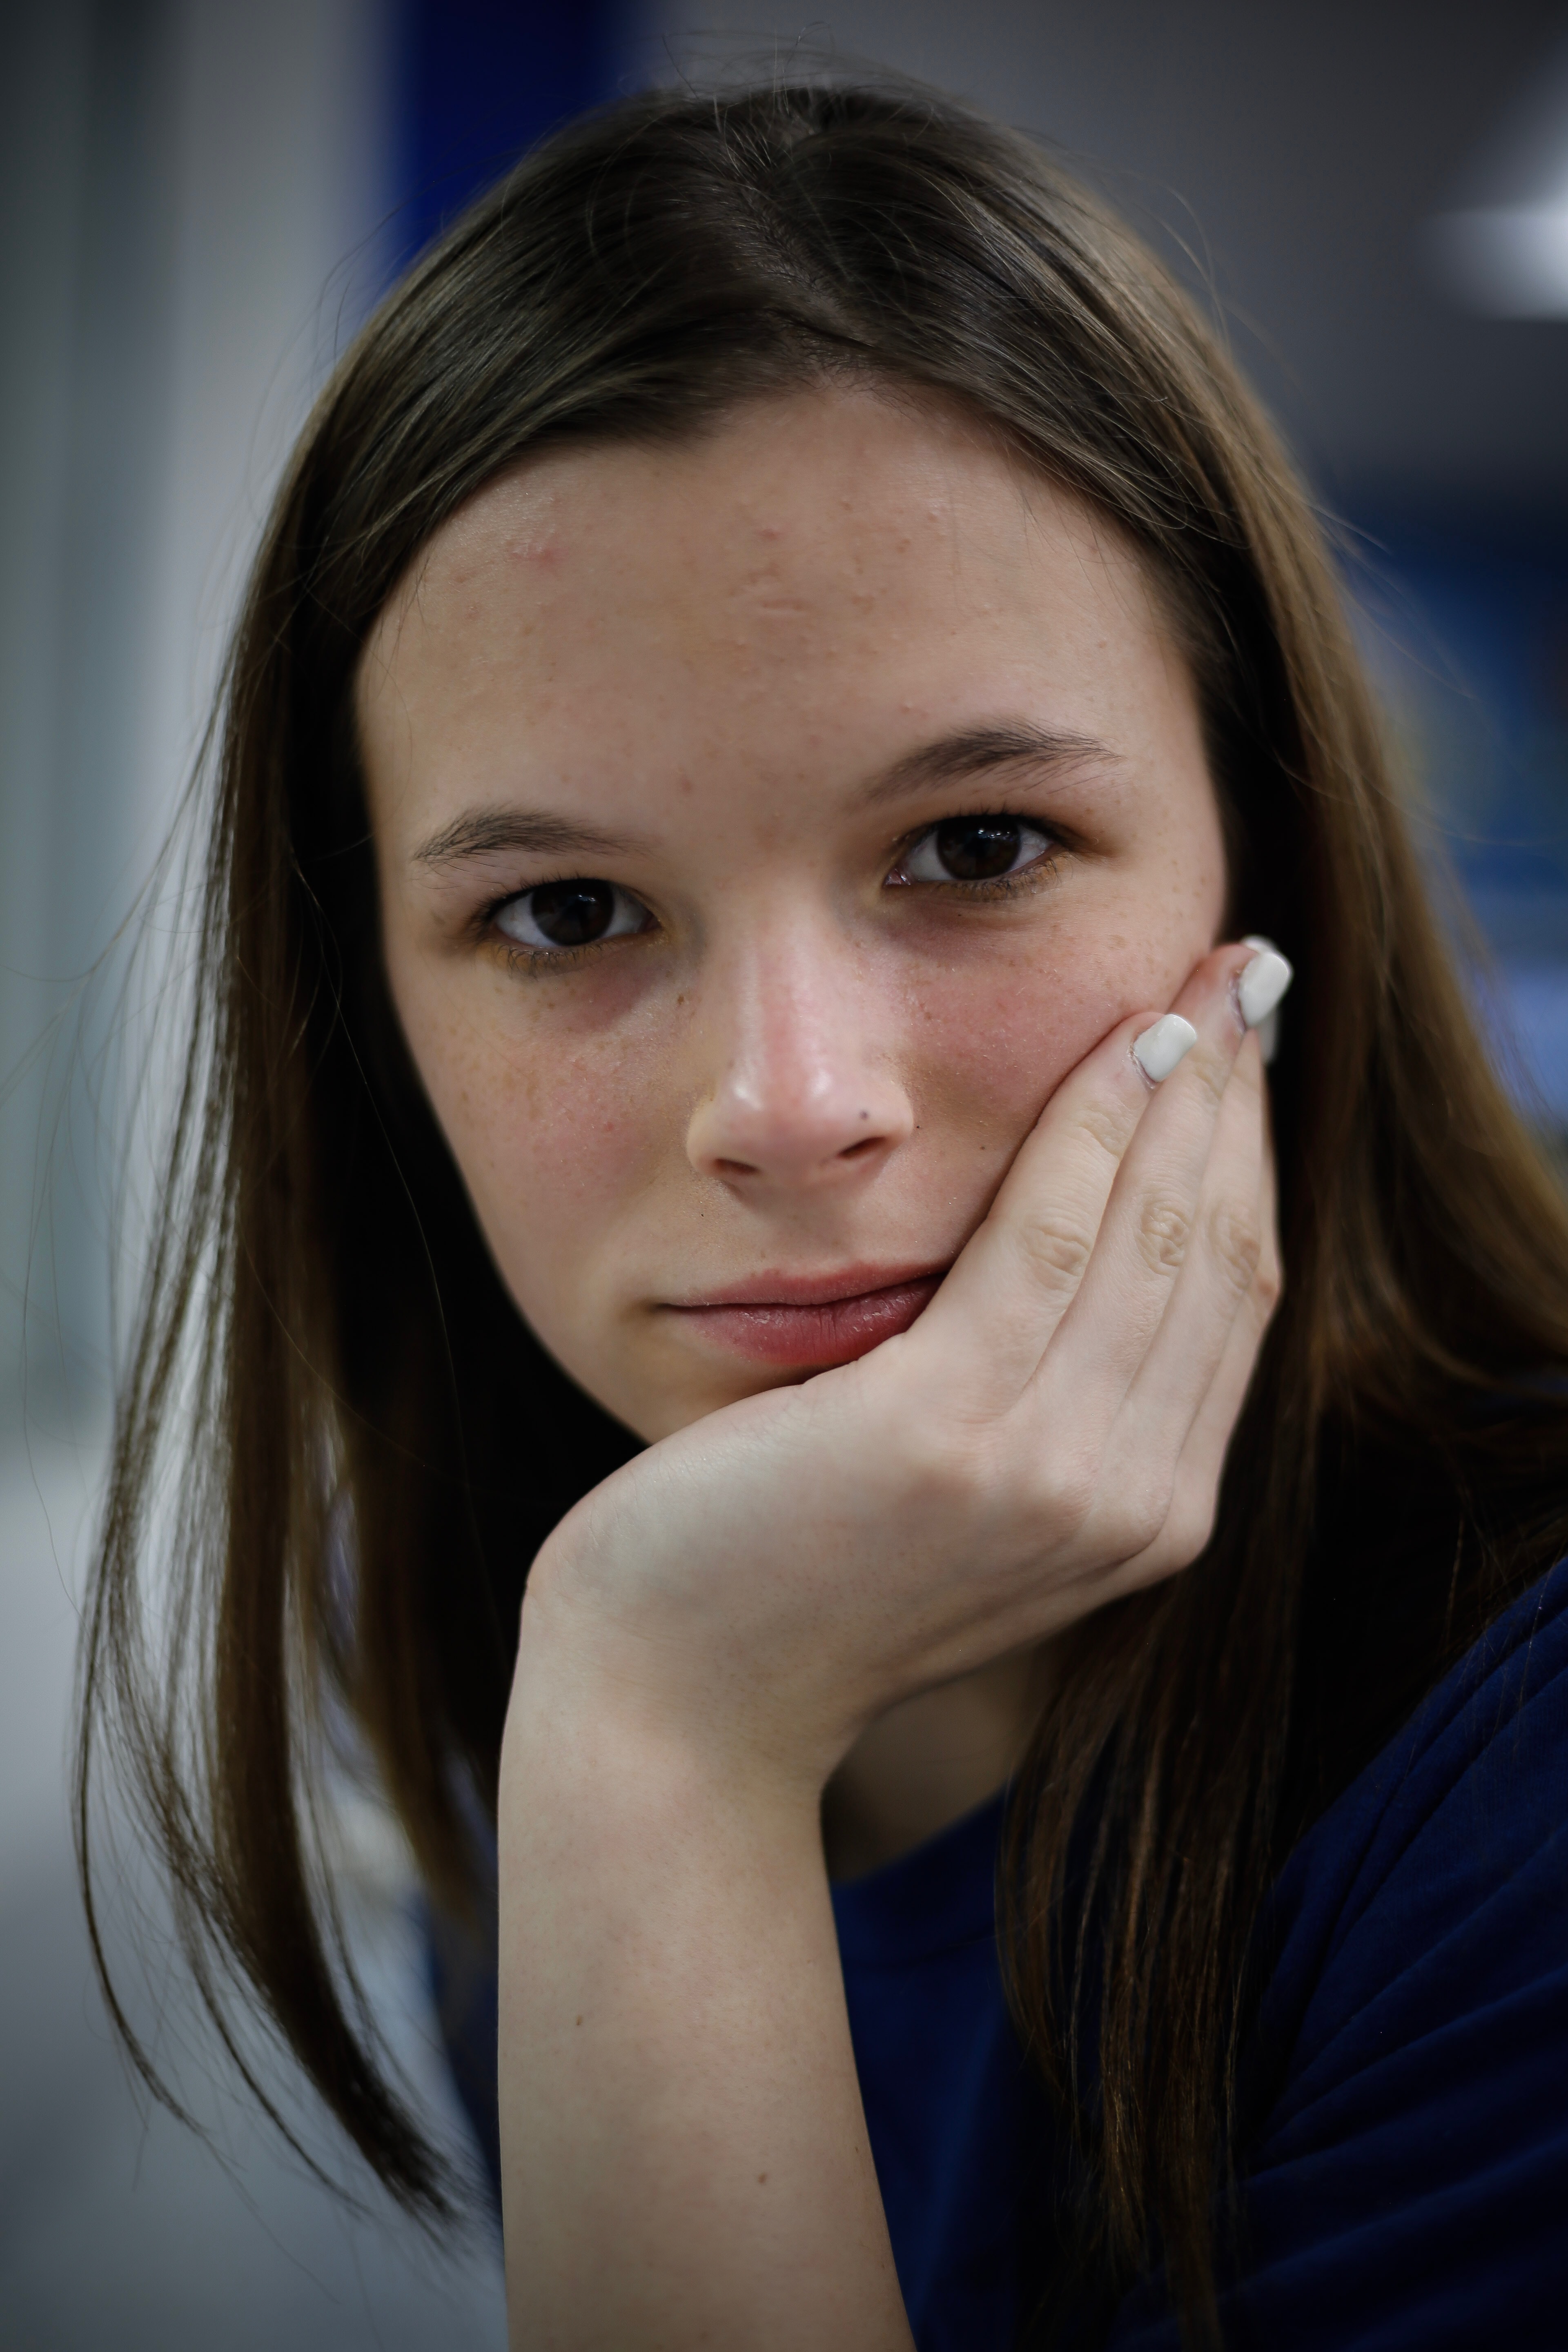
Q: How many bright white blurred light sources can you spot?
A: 1